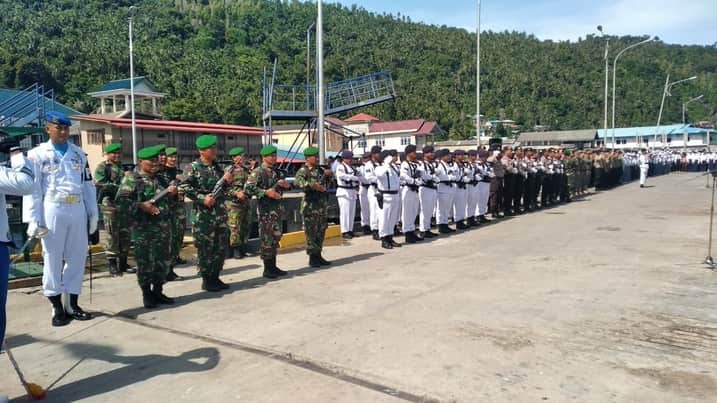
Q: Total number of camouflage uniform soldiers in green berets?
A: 8